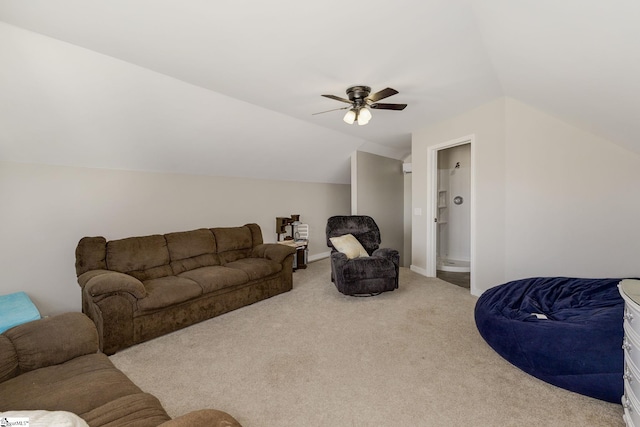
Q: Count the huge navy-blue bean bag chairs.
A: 1